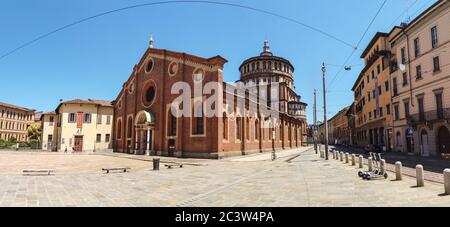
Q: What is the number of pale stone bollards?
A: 11